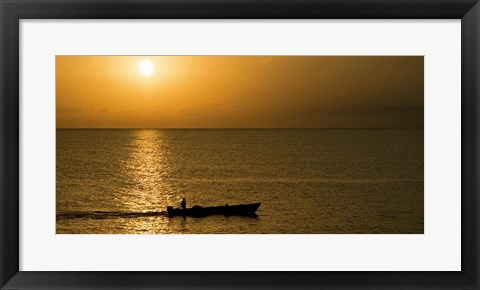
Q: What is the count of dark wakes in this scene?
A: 1